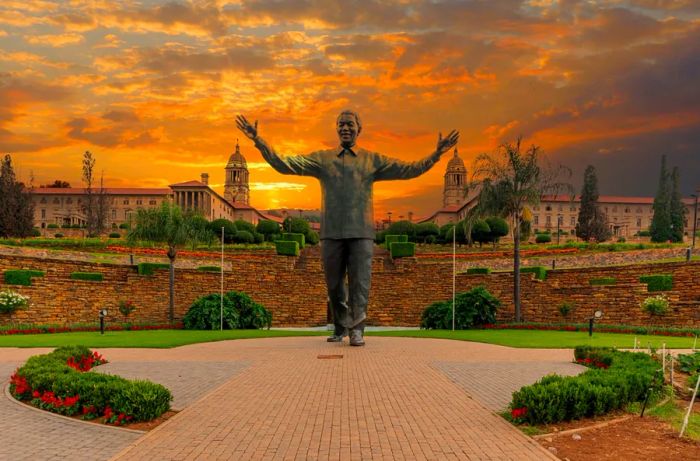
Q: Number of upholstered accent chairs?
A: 0